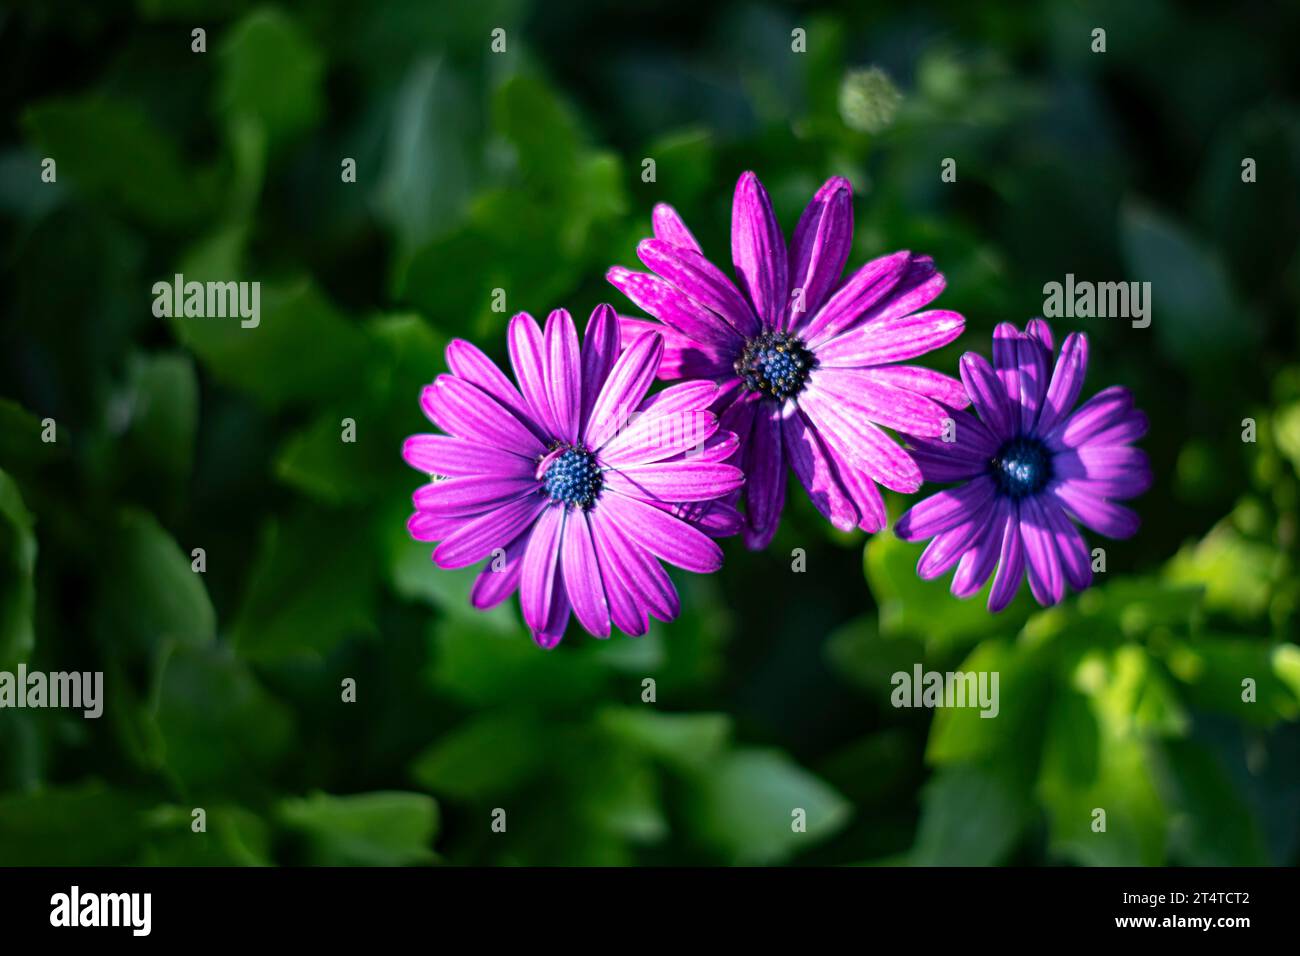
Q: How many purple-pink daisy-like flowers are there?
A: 3